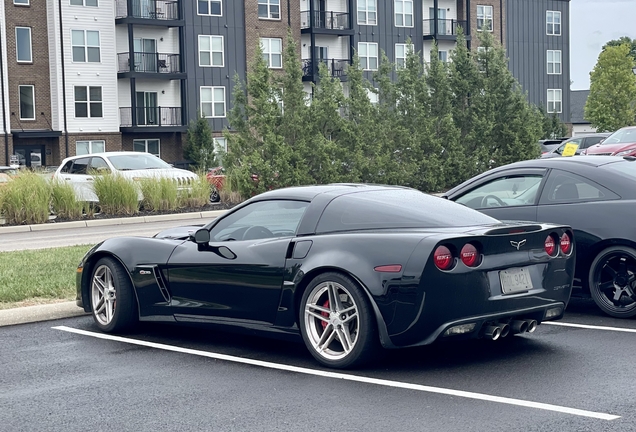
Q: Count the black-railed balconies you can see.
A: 6